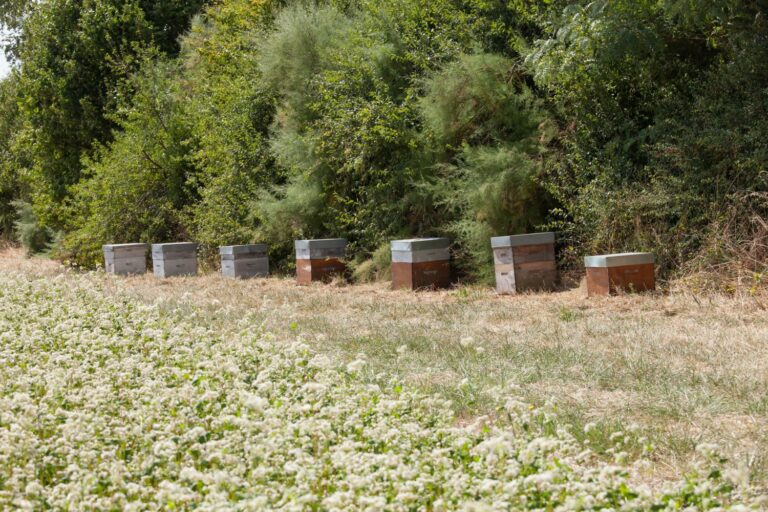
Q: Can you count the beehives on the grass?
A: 7